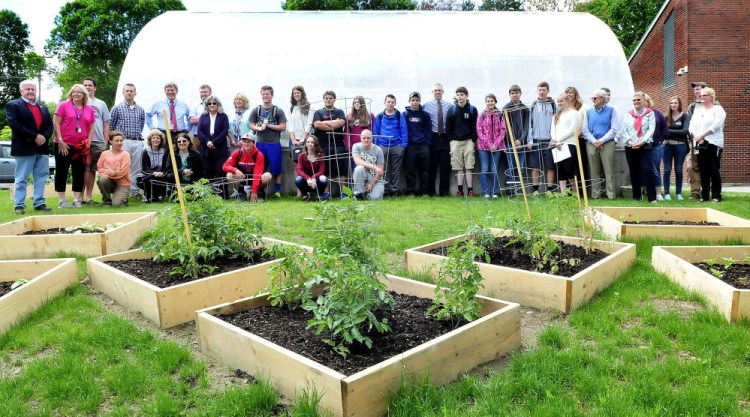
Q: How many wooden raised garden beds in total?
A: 7